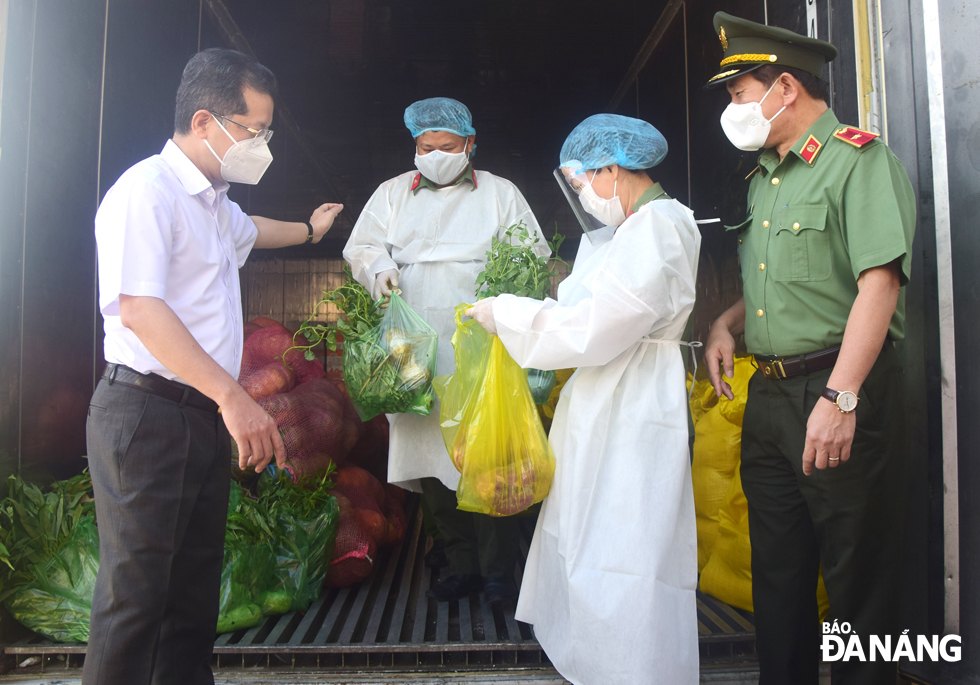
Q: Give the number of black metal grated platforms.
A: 1